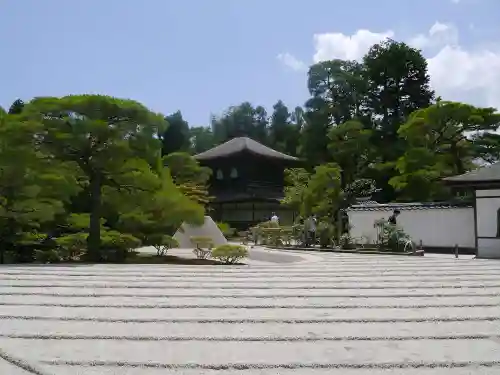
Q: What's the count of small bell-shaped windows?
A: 2